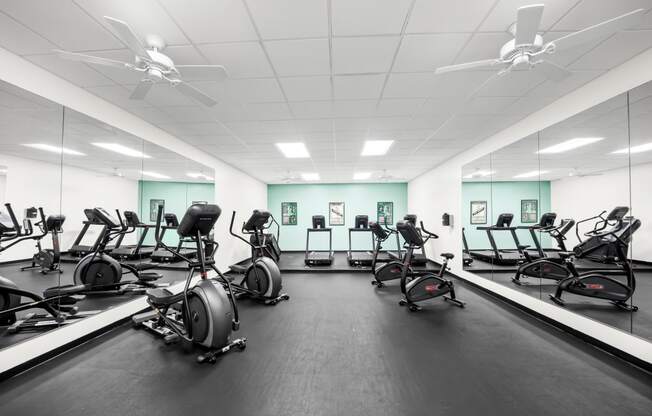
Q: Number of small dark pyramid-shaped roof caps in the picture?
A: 0